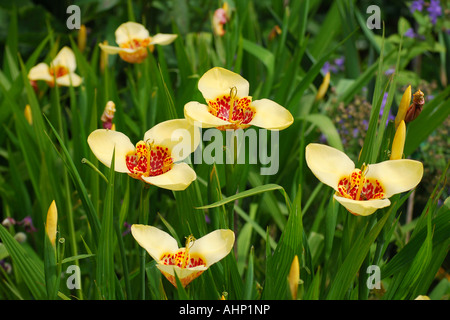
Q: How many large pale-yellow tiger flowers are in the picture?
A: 6